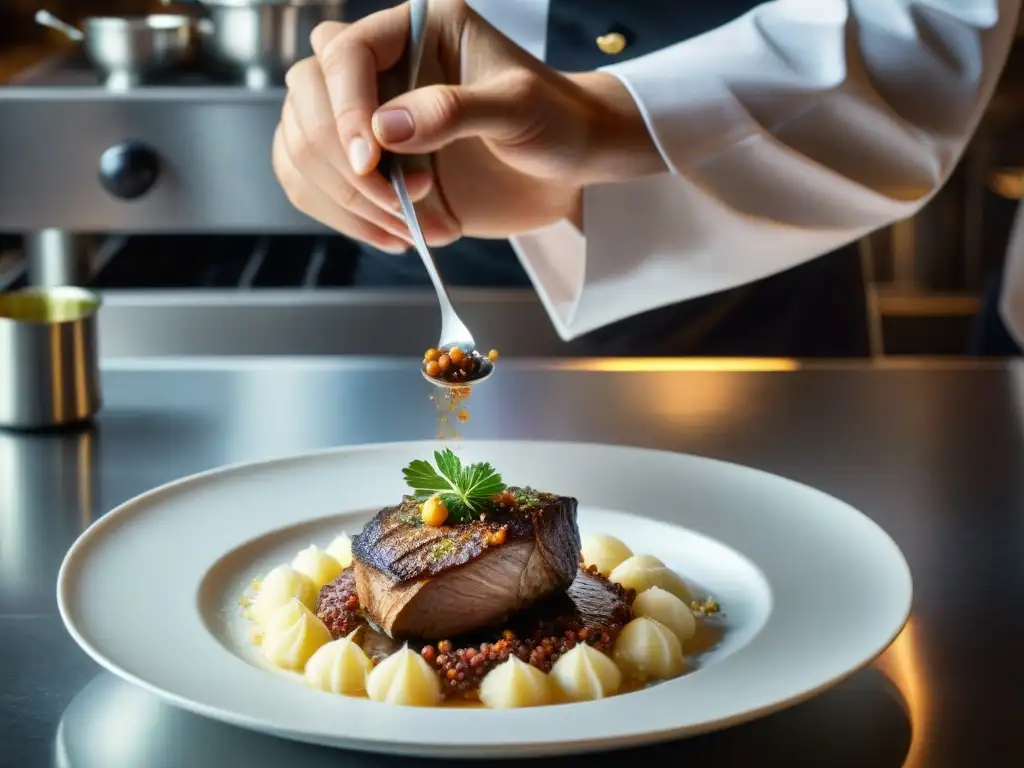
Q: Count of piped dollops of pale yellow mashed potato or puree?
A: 12